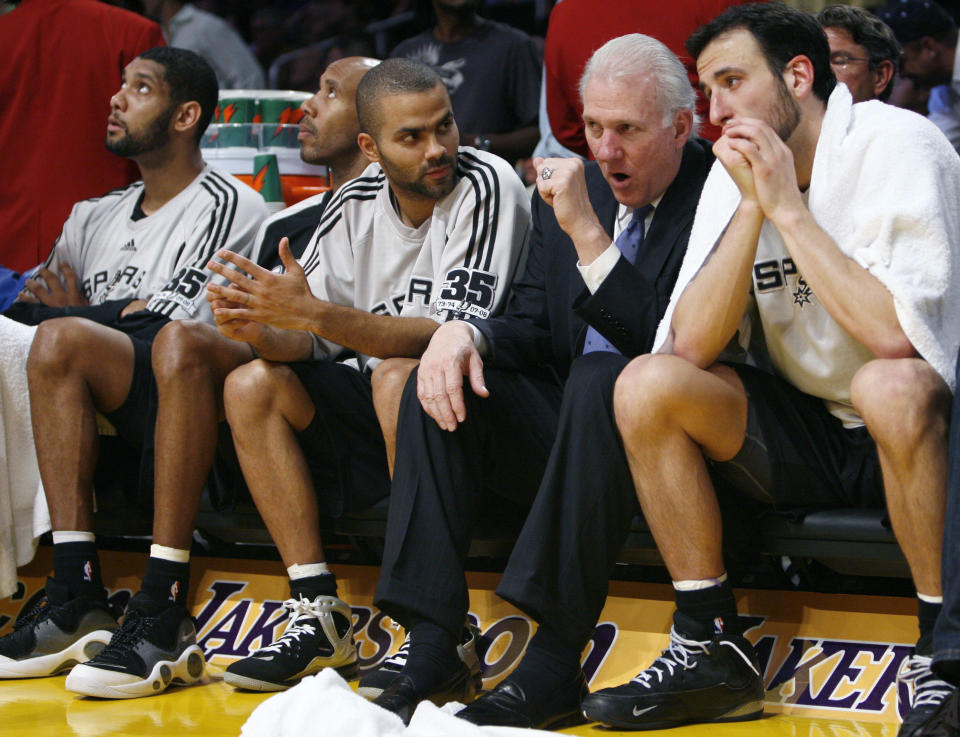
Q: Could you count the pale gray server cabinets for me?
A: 0